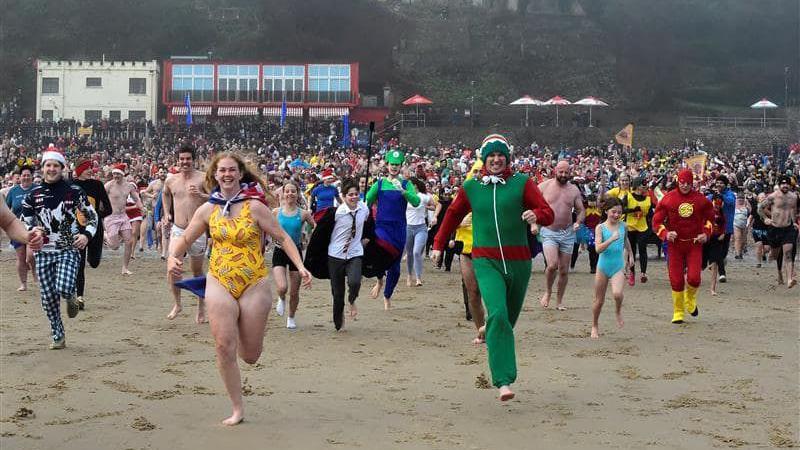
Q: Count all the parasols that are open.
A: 5